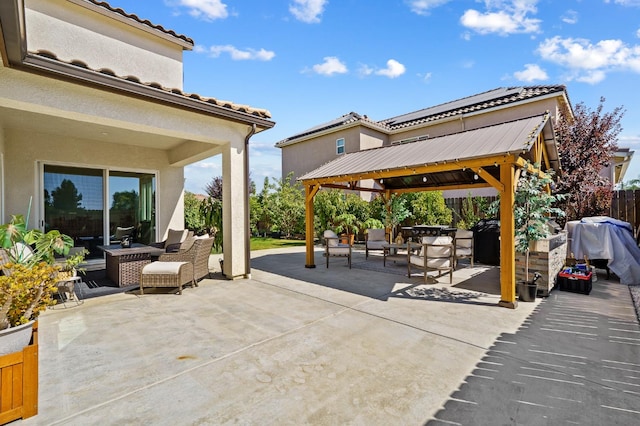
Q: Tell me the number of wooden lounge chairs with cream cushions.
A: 4